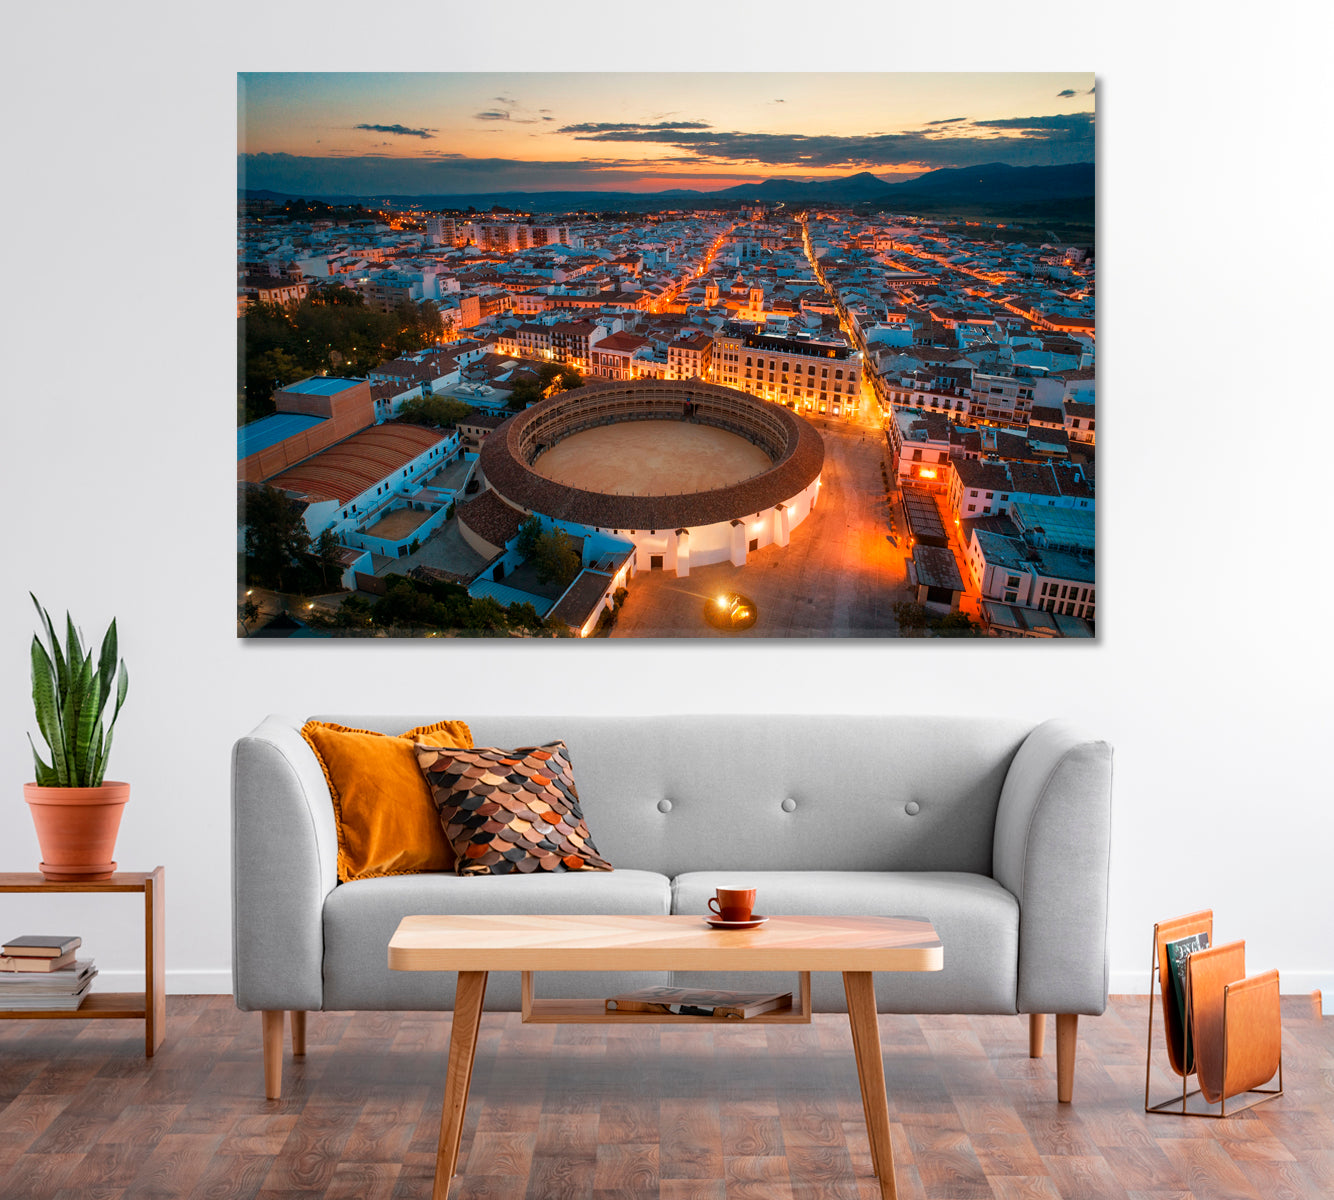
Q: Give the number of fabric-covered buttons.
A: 3